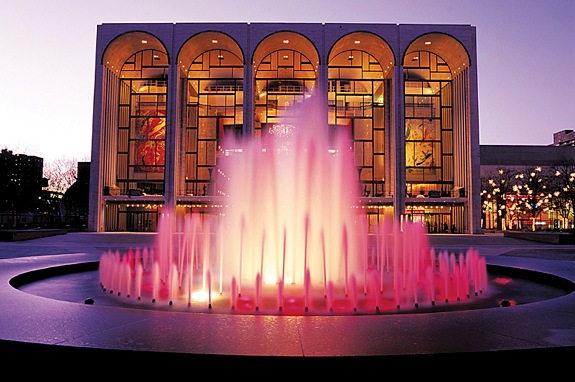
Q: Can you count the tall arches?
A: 5